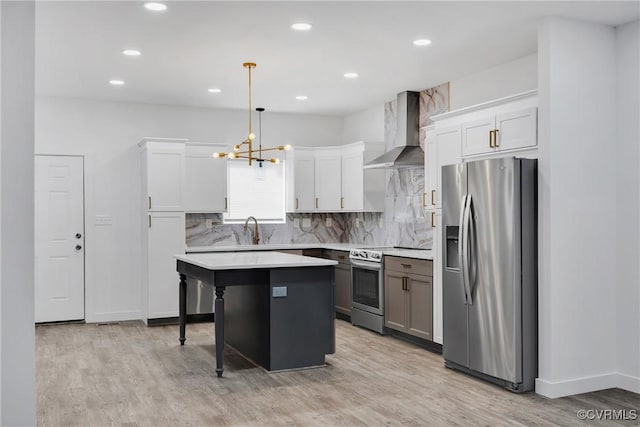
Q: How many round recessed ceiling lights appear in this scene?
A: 8